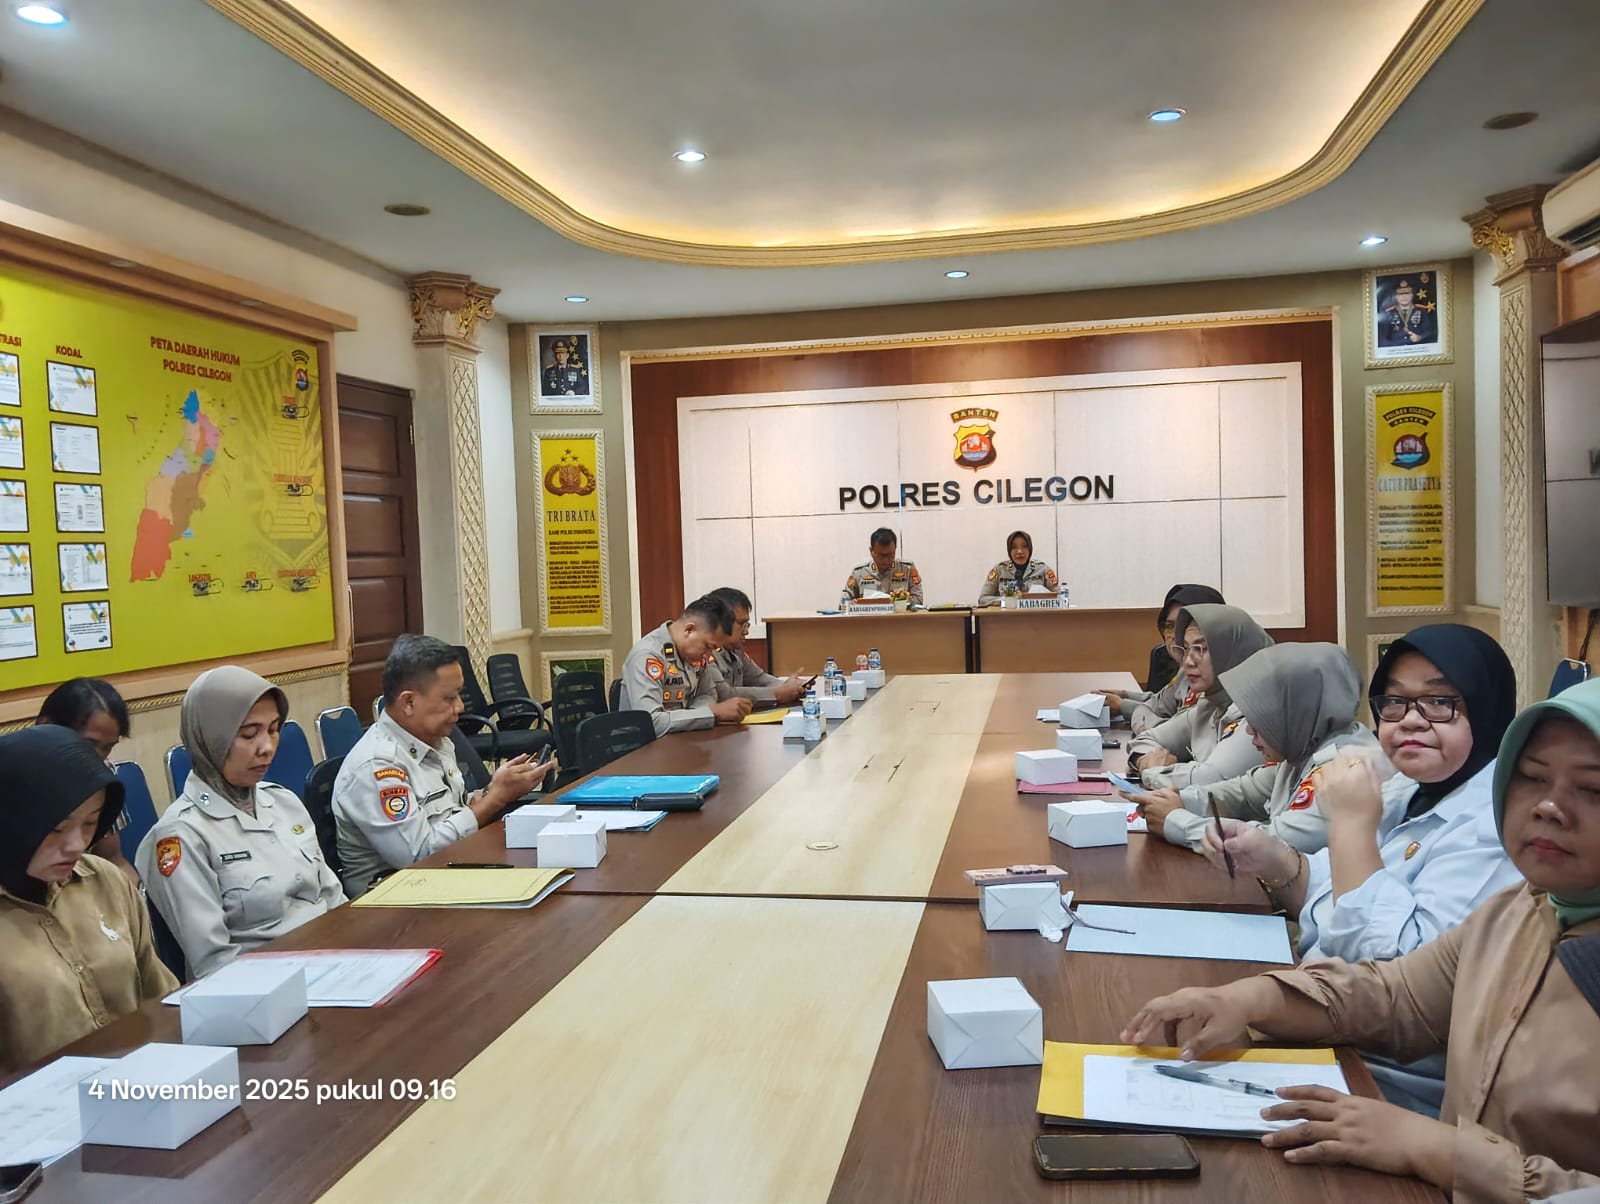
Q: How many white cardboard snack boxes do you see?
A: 14